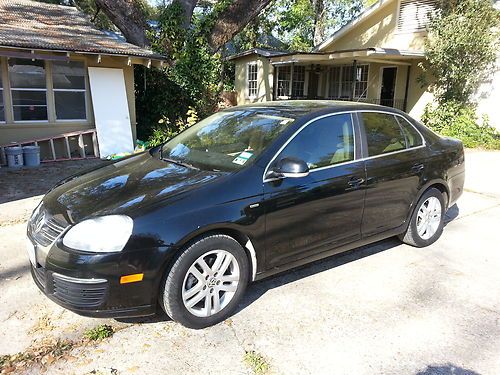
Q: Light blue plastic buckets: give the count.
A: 2